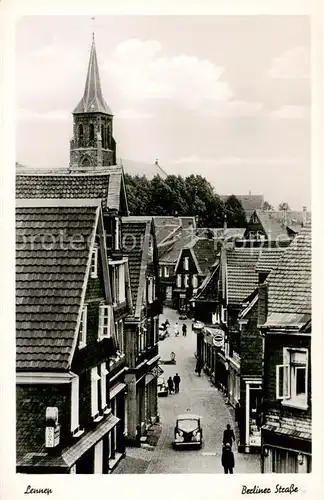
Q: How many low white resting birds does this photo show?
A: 0